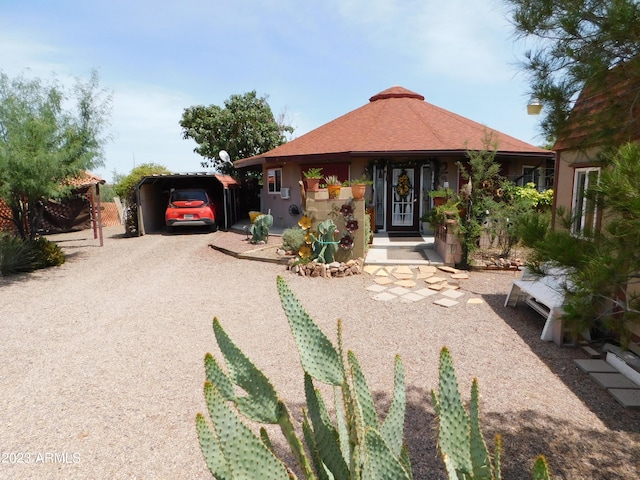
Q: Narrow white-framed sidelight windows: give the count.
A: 2